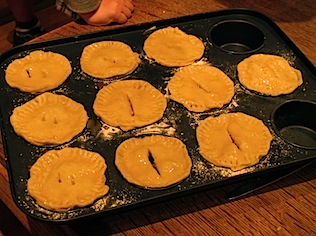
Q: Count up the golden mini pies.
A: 10